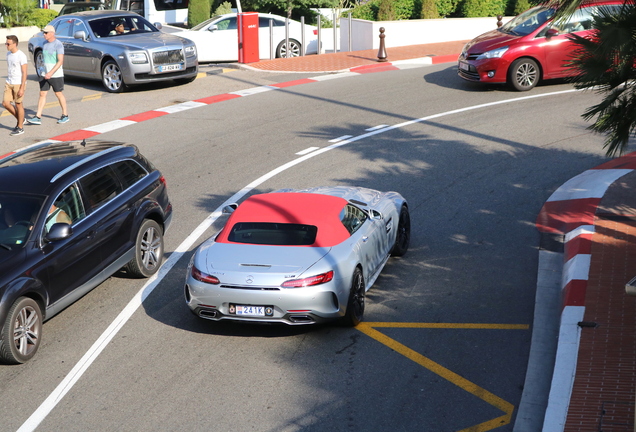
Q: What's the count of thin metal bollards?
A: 6